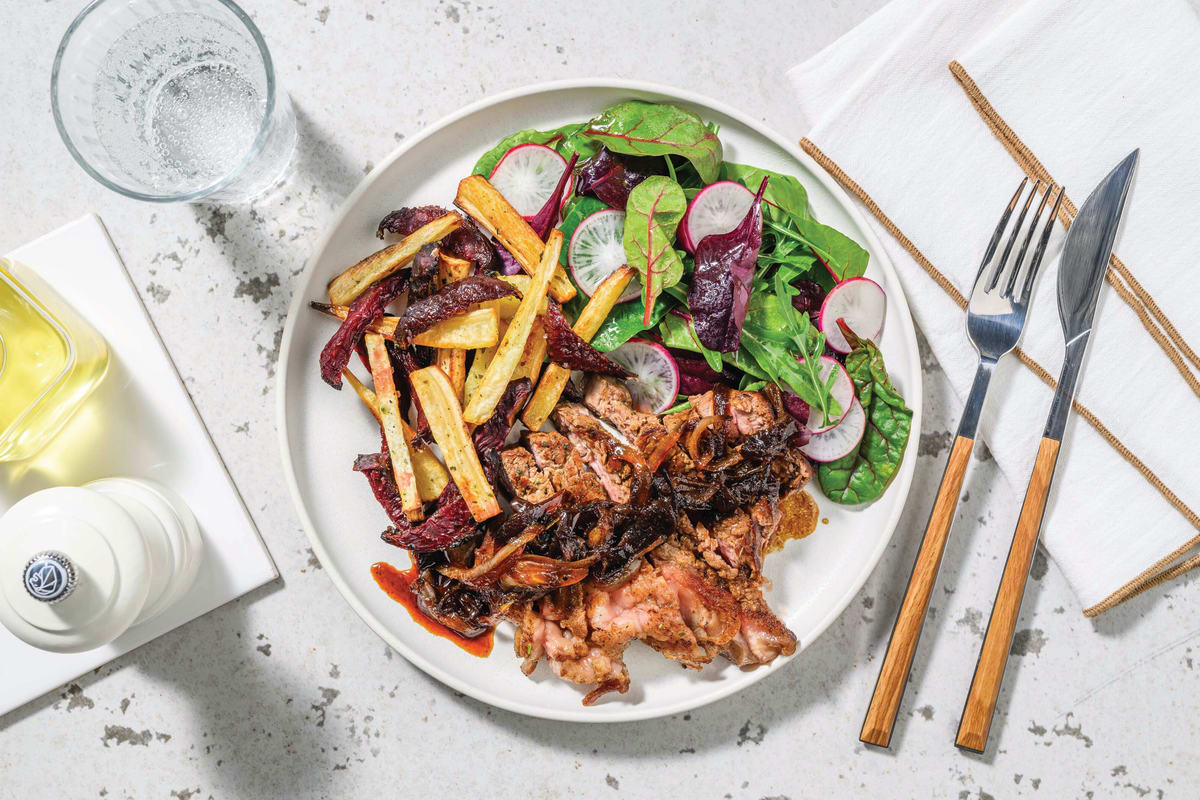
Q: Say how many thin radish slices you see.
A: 7